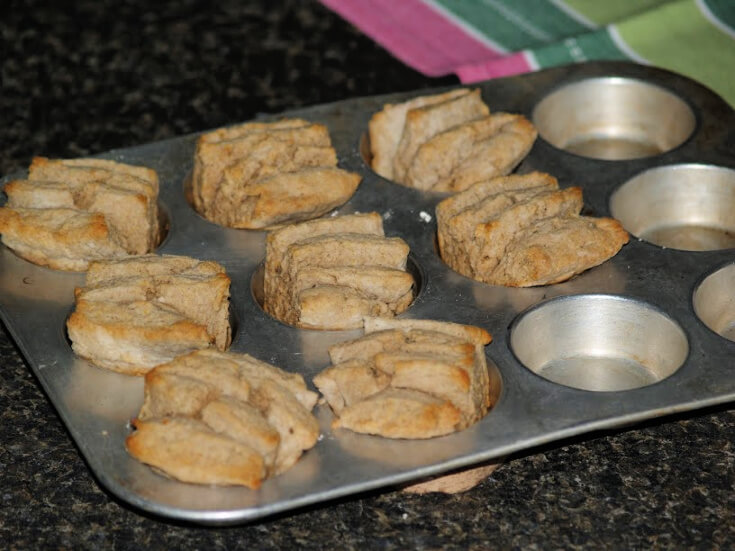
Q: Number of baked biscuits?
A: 8